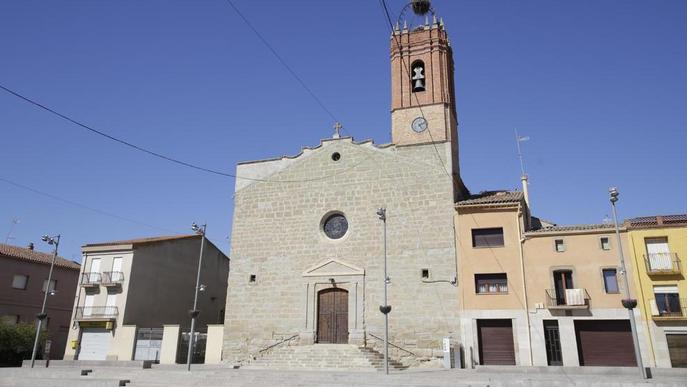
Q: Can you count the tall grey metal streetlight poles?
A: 4